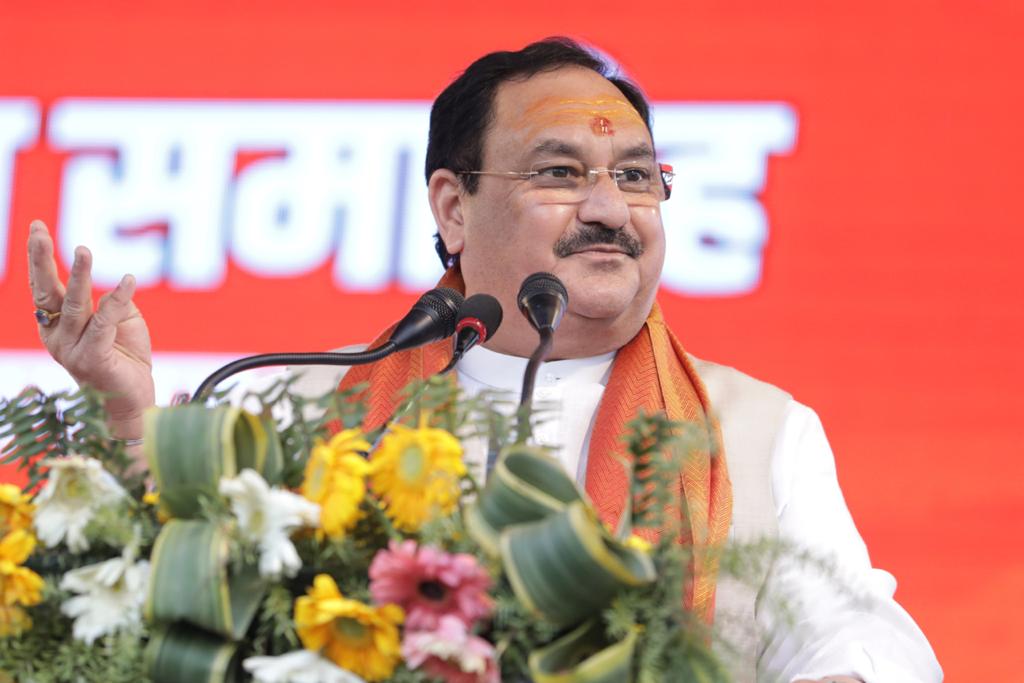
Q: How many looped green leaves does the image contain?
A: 6